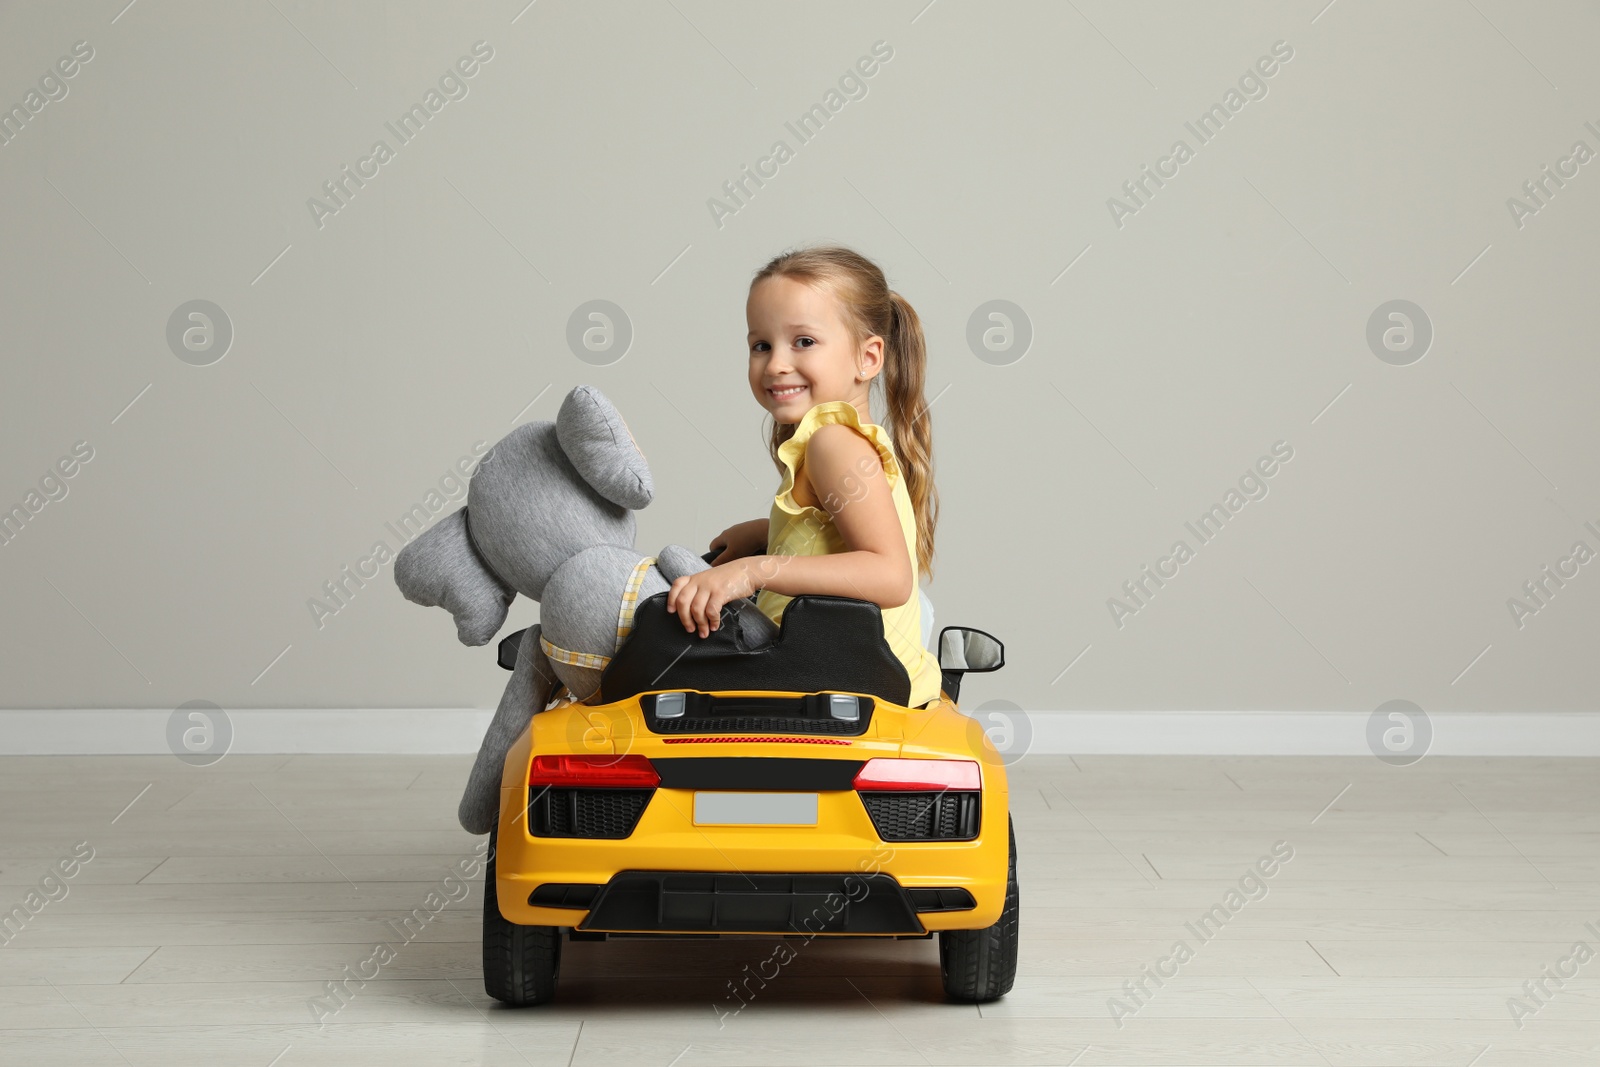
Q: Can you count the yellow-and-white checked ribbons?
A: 2